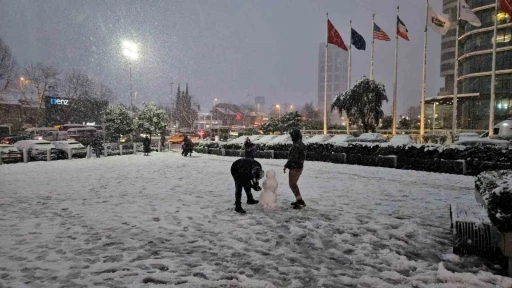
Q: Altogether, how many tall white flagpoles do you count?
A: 7